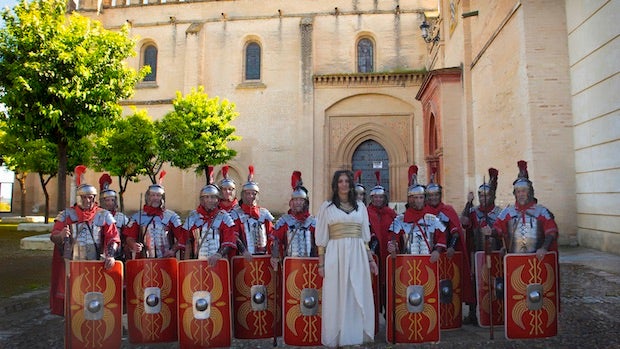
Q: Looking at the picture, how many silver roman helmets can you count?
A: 13